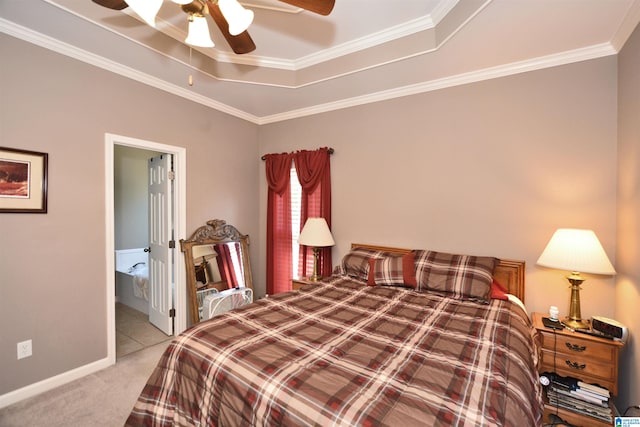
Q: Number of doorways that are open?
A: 1